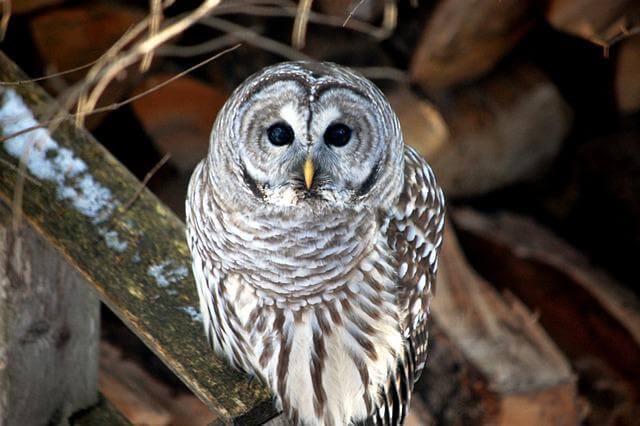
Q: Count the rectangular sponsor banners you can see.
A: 0